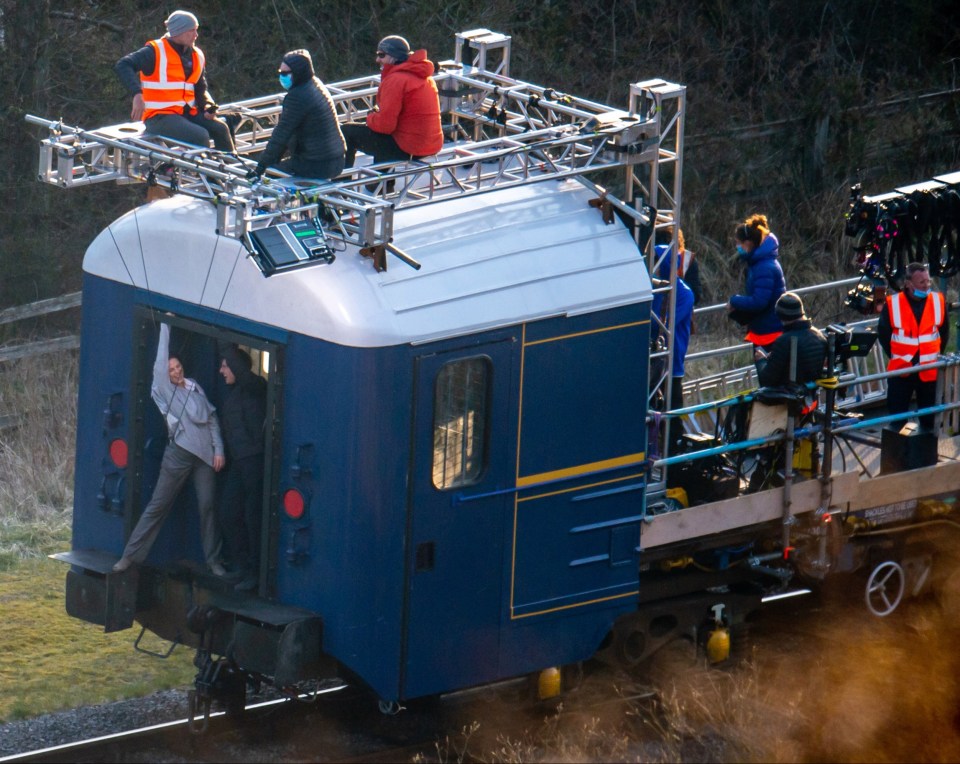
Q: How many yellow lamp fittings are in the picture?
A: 2